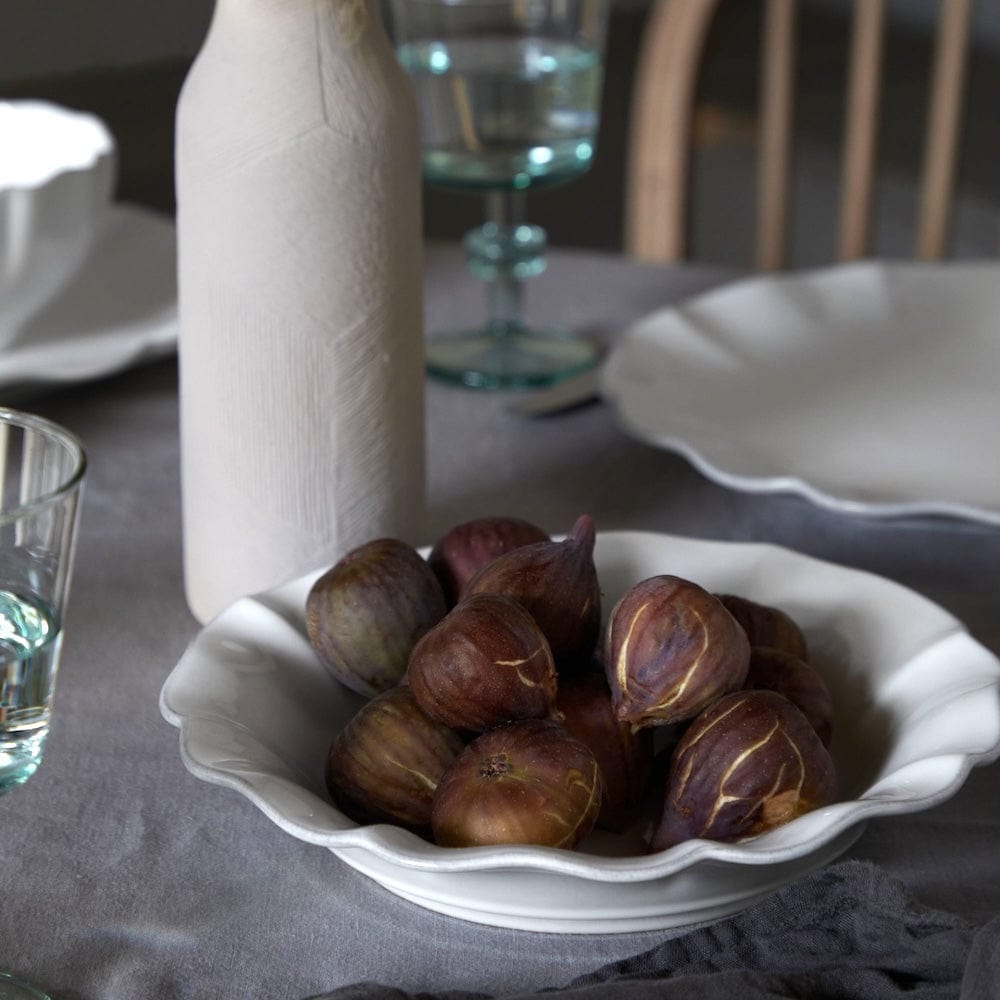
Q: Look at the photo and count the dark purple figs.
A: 11